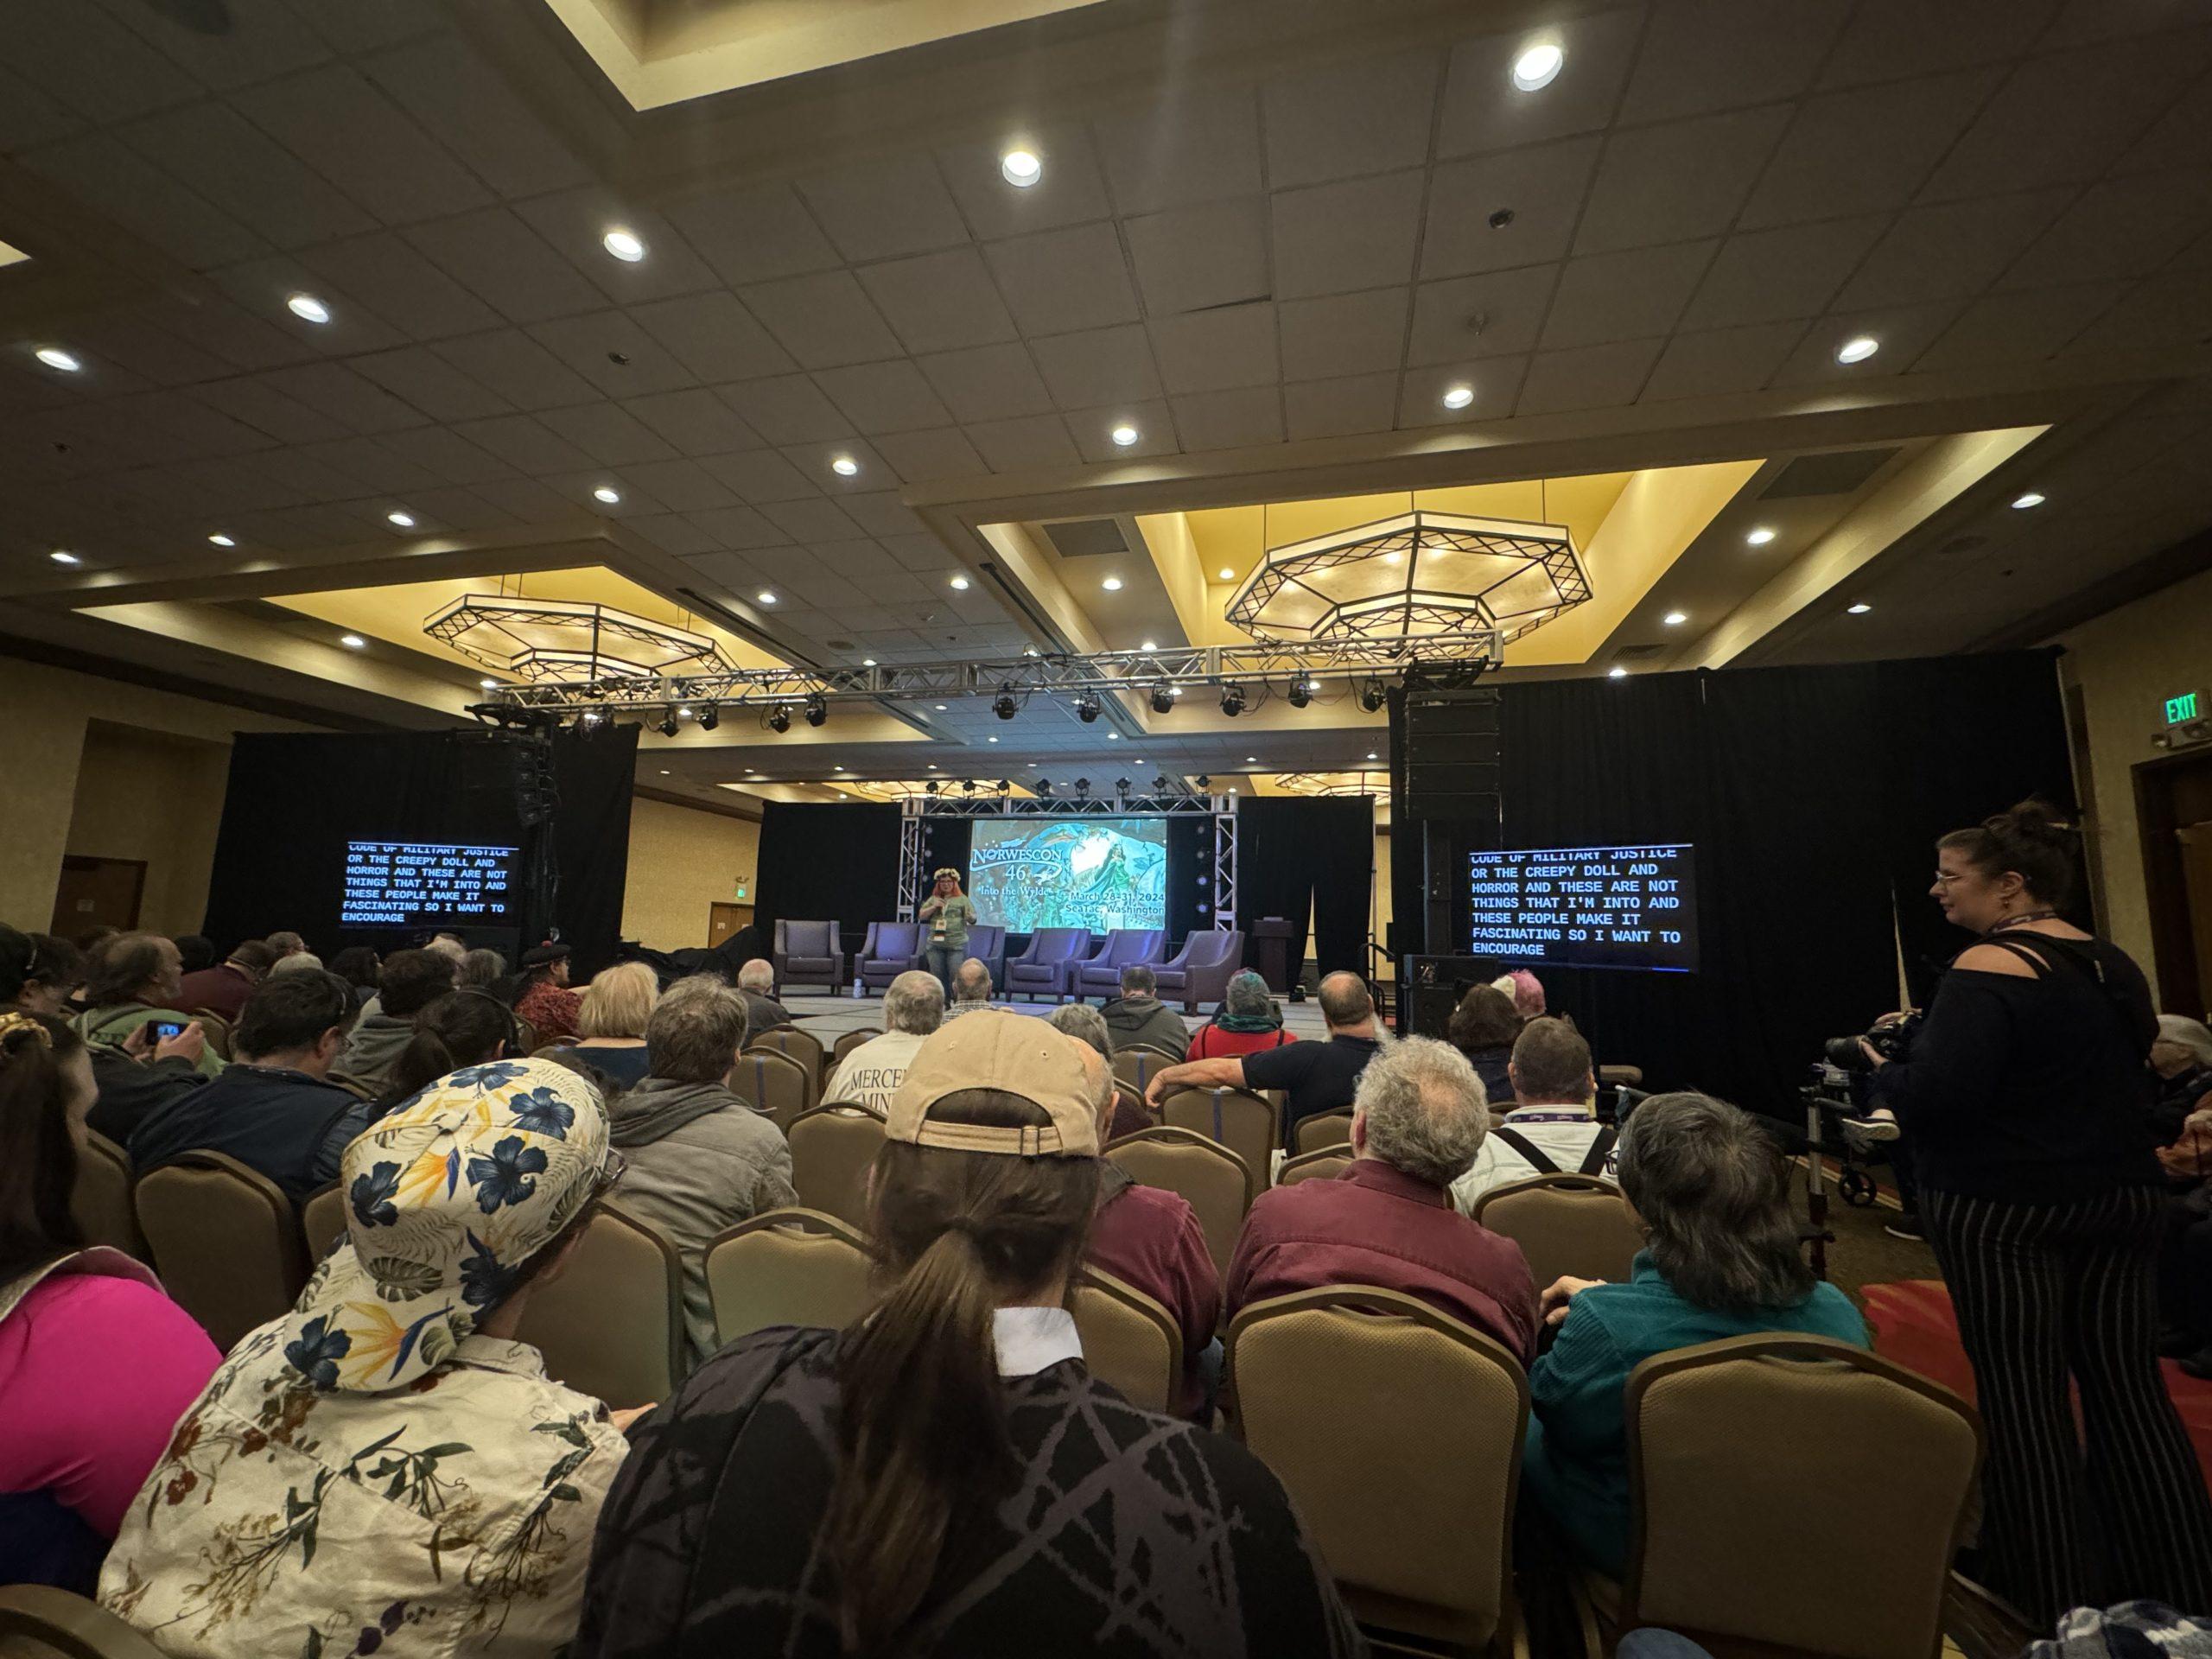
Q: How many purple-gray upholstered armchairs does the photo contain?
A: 6